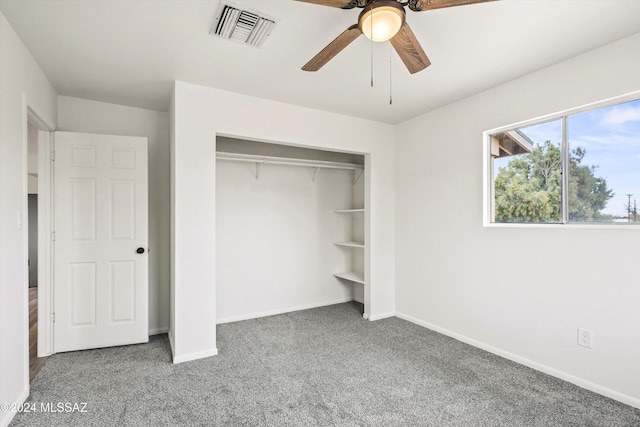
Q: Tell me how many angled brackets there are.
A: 3